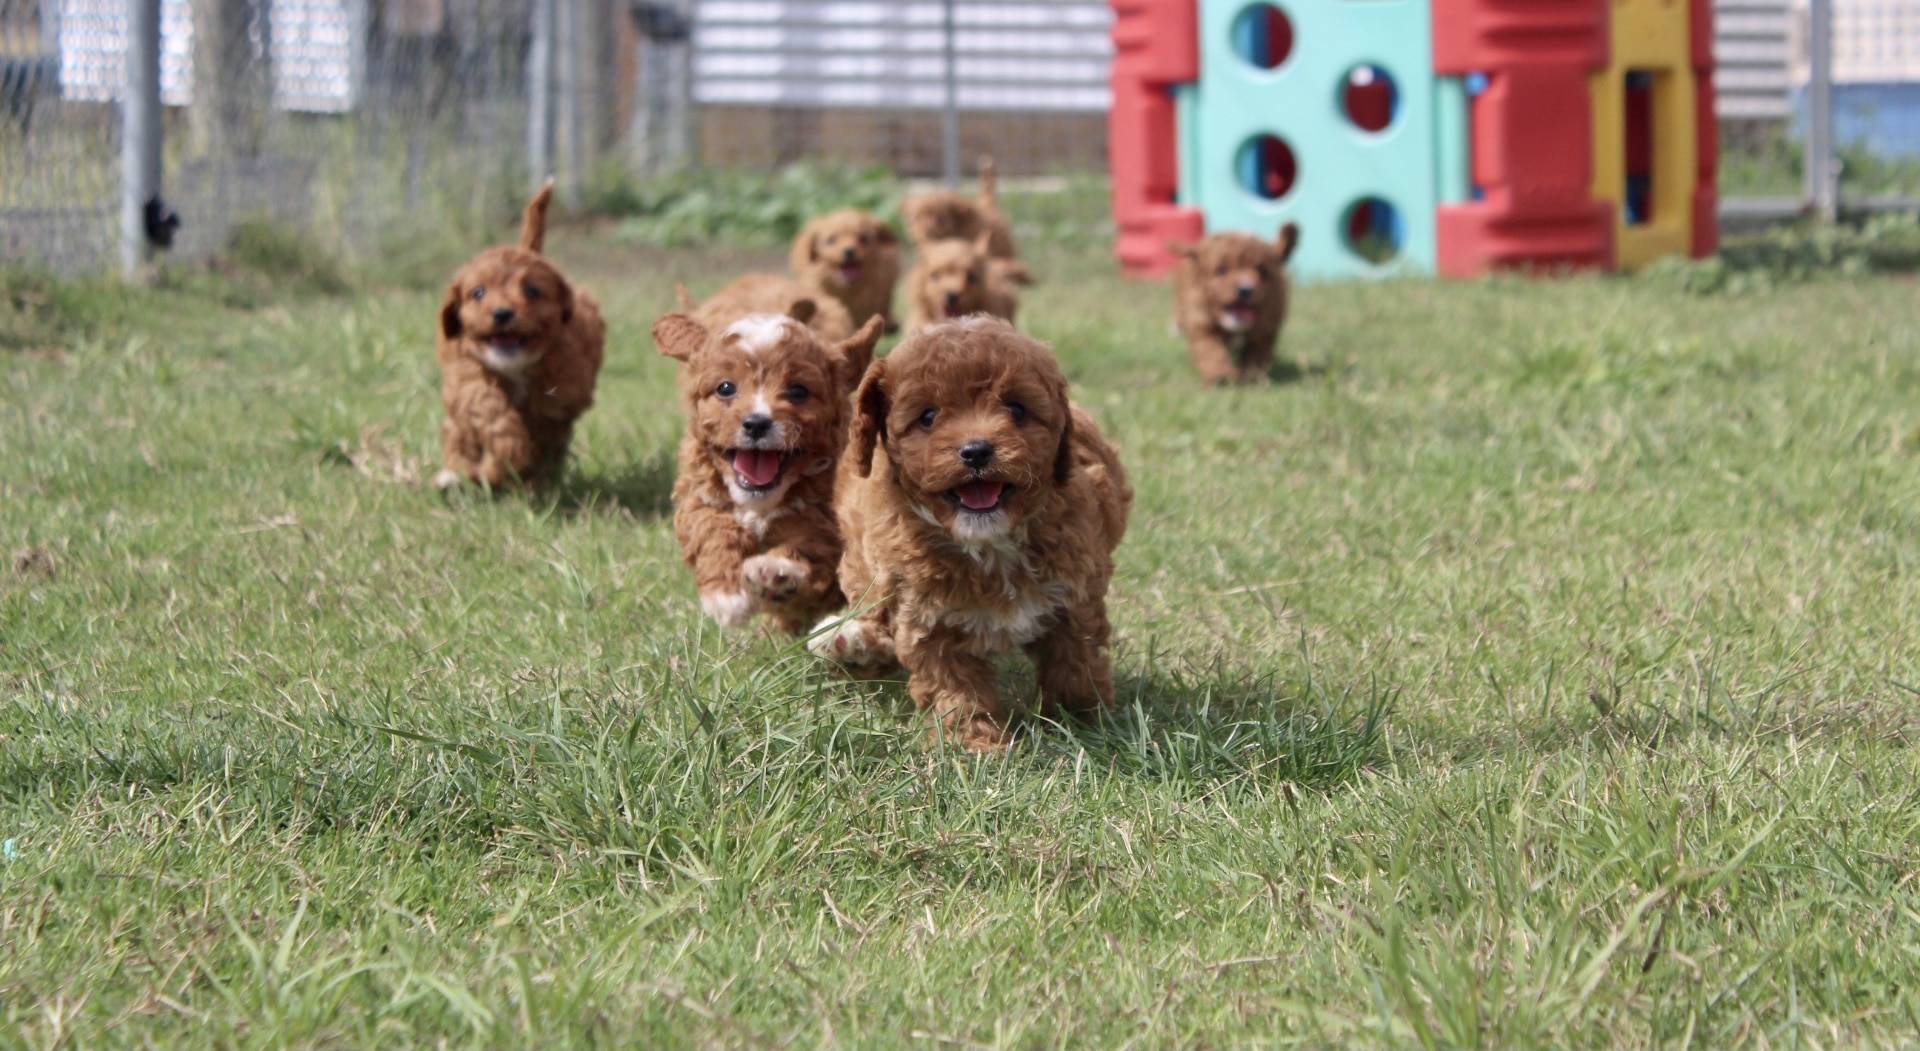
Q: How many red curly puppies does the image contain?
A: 8